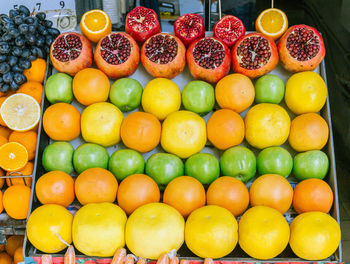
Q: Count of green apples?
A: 12